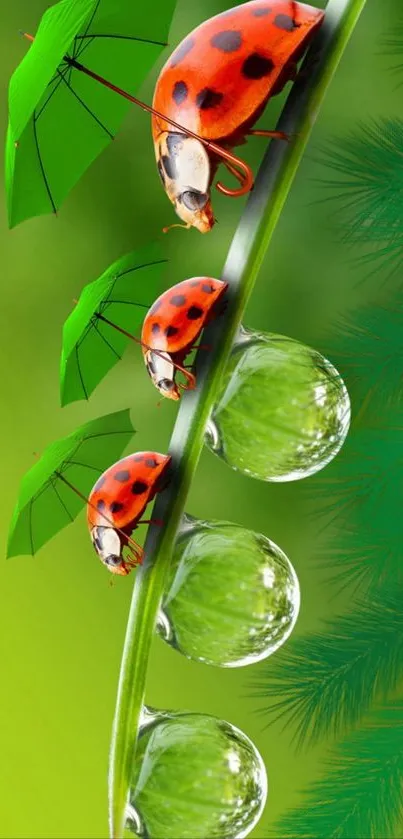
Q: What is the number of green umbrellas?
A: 3